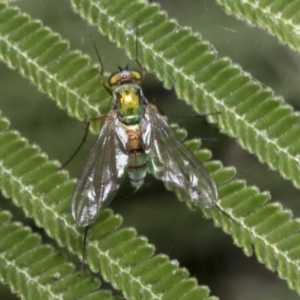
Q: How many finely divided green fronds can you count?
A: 5